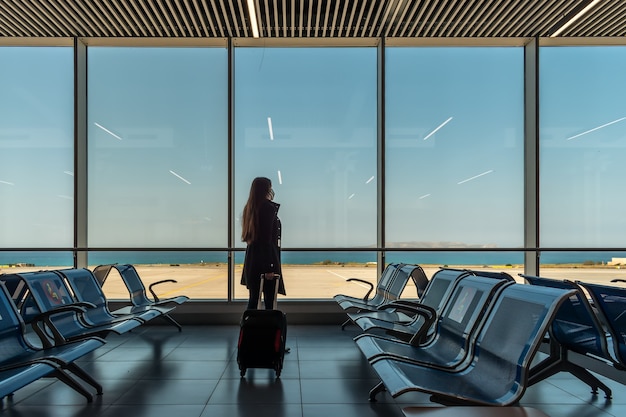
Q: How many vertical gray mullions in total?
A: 4